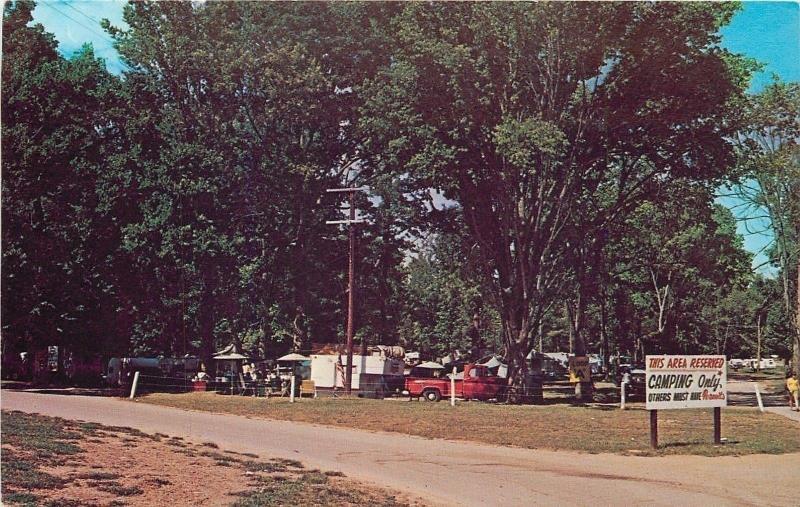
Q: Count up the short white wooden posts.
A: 5